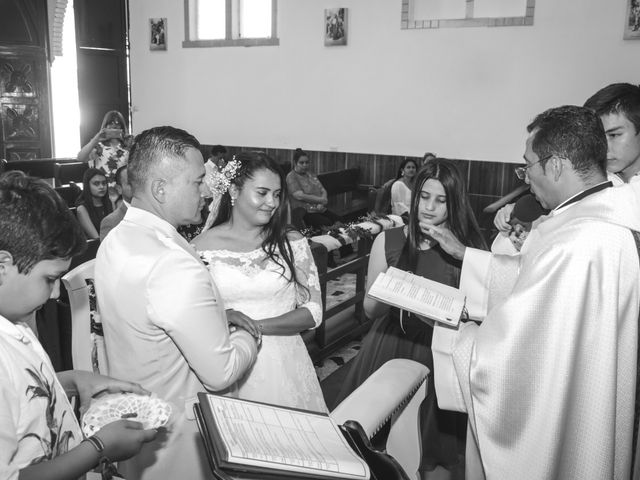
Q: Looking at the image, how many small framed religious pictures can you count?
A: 3